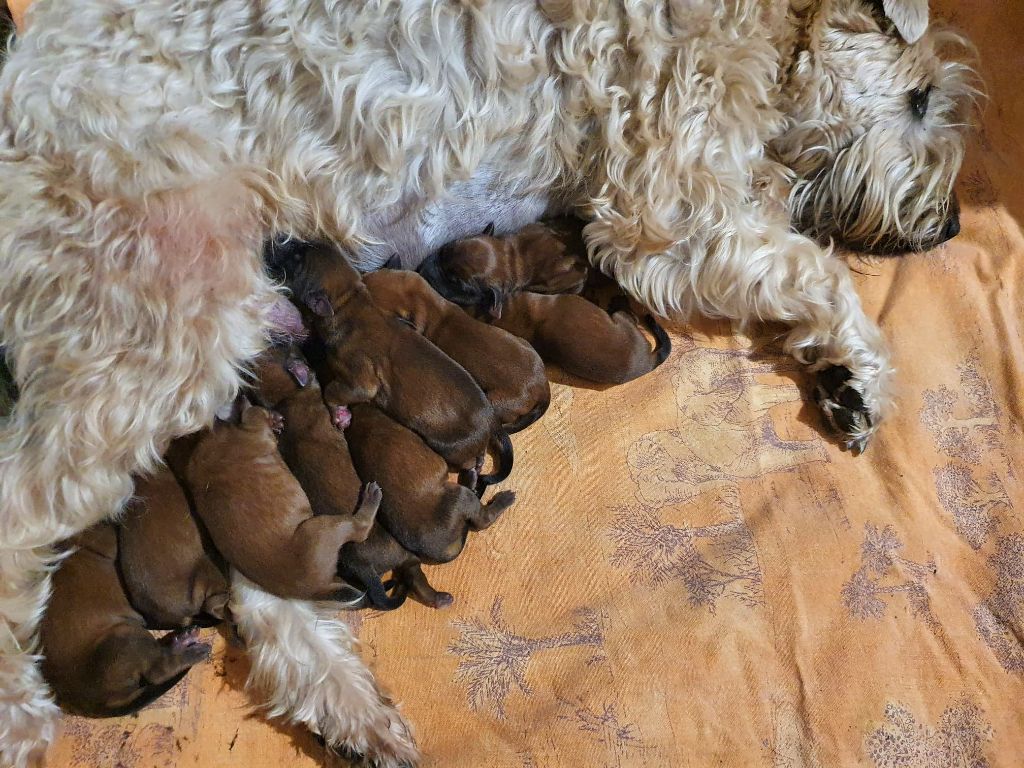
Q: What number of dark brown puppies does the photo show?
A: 9